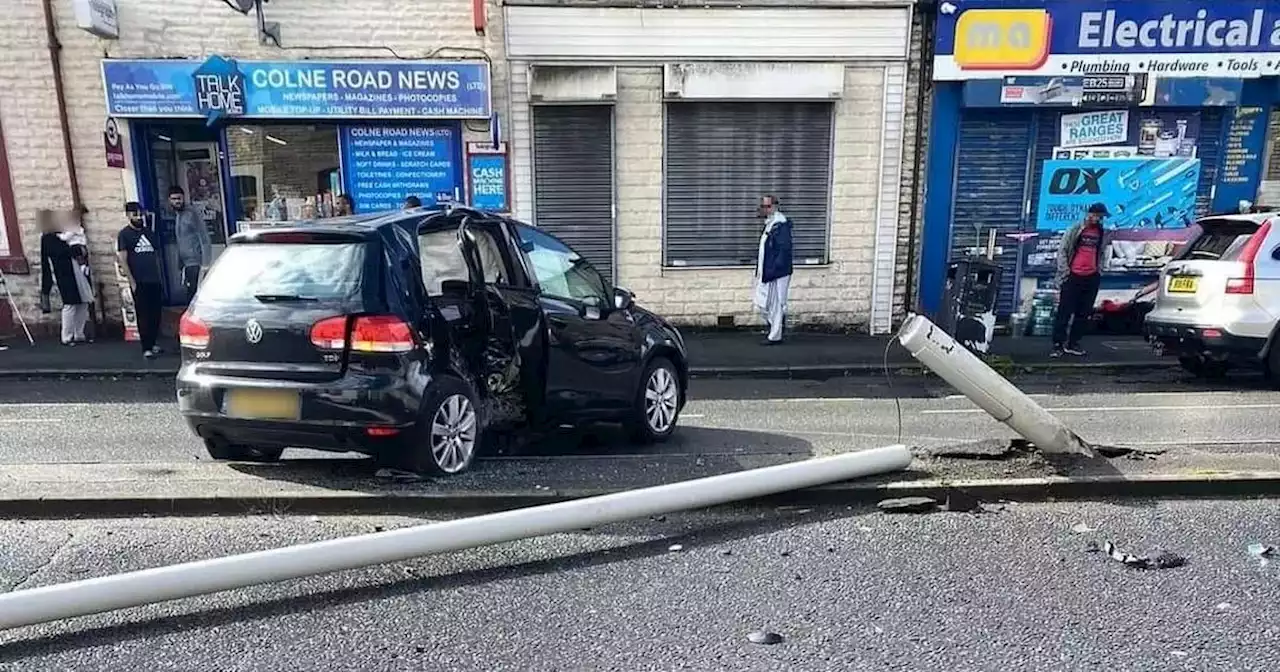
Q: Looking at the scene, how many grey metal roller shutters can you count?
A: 2